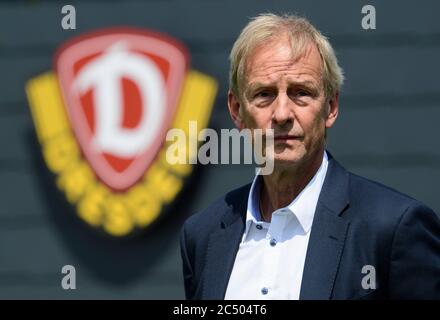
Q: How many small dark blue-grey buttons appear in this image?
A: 3